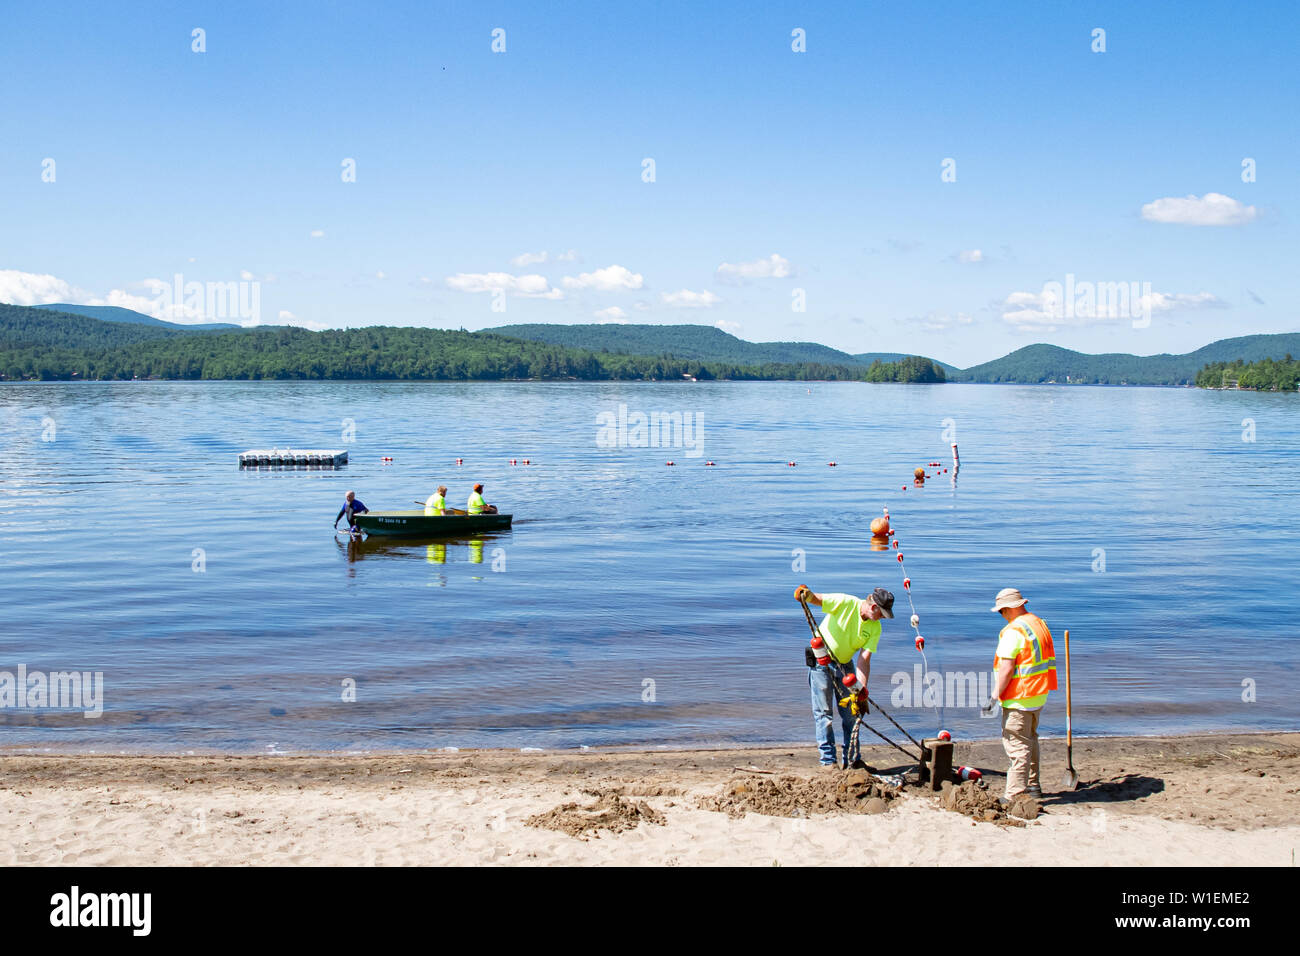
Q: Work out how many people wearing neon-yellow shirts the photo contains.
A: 4